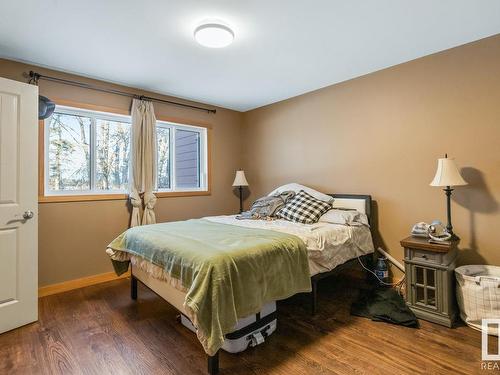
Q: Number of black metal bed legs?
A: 3